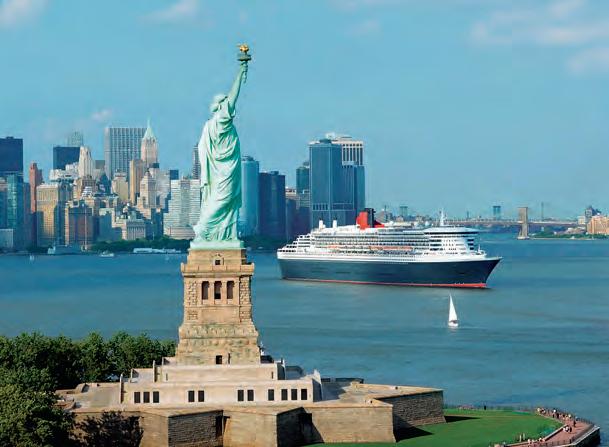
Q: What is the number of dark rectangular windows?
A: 11